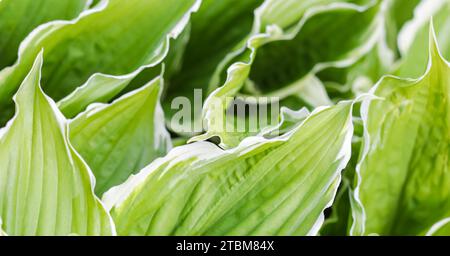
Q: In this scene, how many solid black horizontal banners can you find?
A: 1